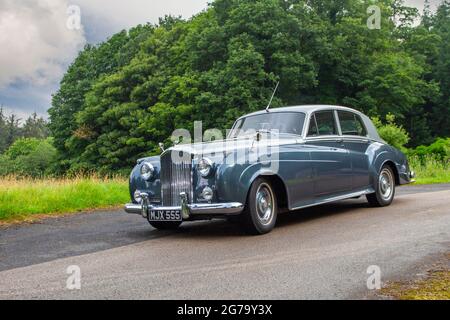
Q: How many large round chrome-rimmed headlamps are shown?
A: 2